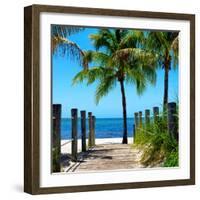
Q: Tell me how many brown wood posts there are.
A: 10